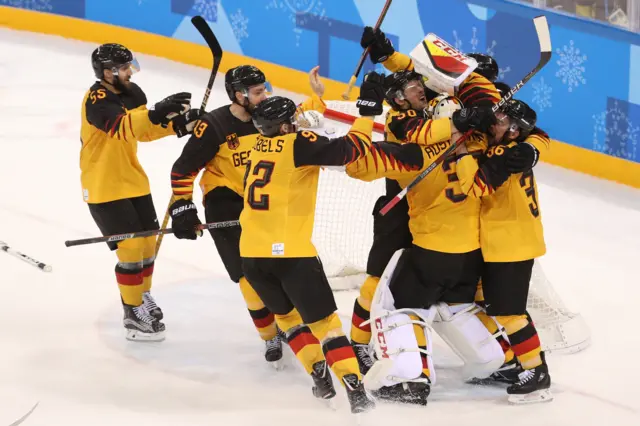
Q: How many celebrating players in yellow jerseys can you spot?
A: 7